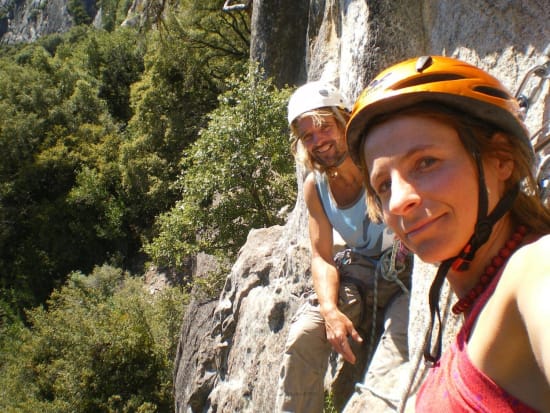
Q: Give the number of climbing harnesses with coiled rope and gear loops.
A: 1